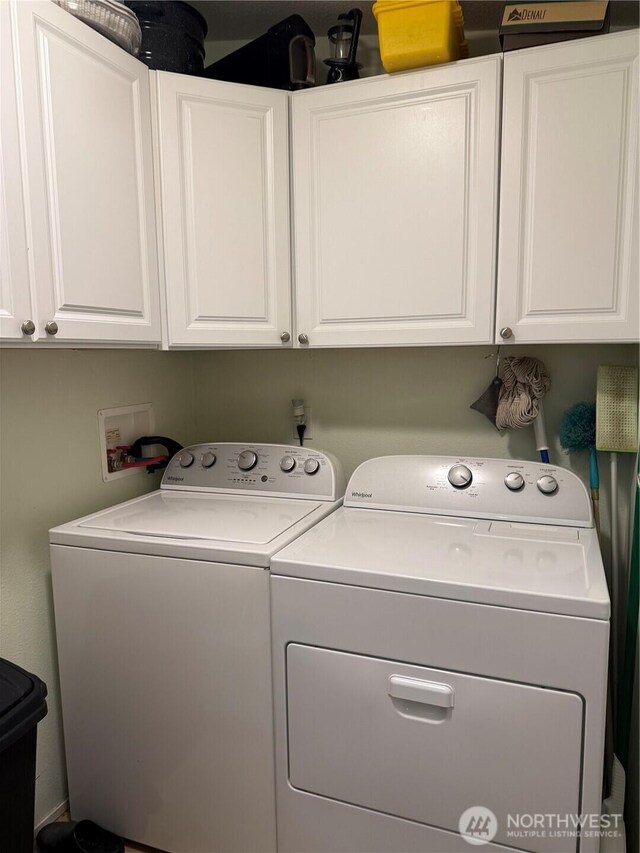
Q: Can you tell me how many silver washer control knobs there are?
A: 5